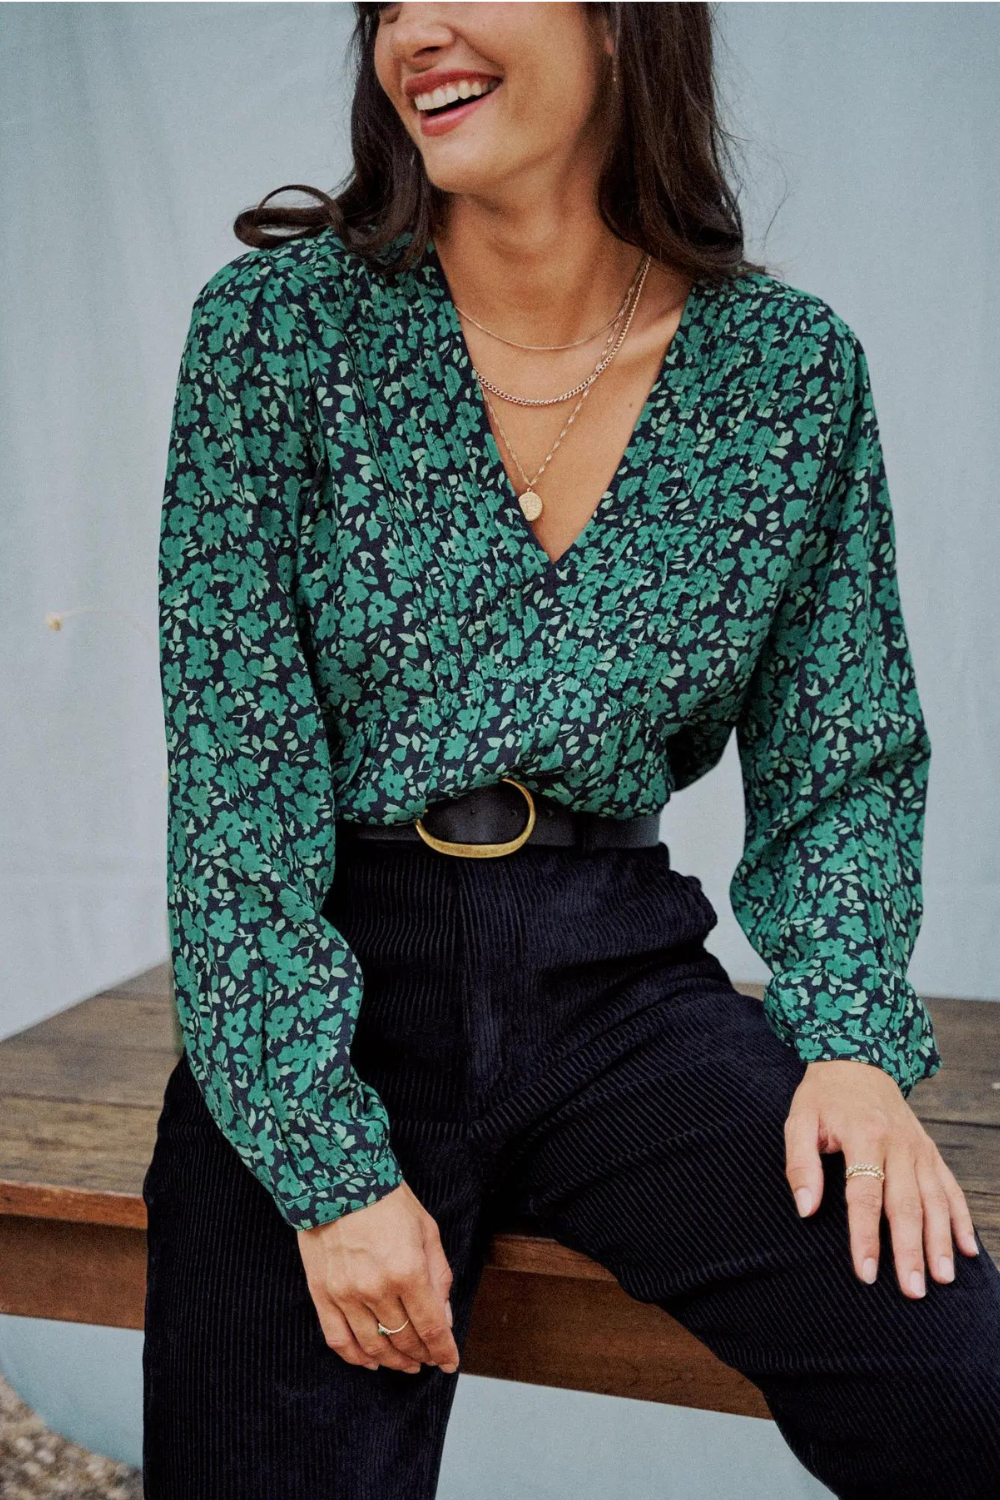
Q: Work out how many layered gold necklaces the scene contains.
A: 3